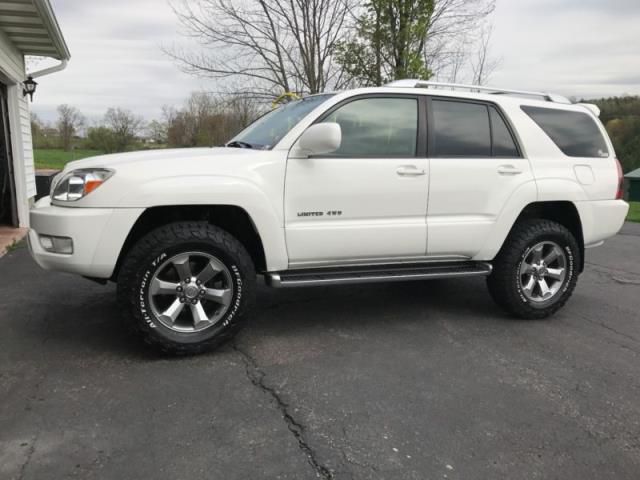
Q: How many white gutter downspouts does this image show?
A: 1